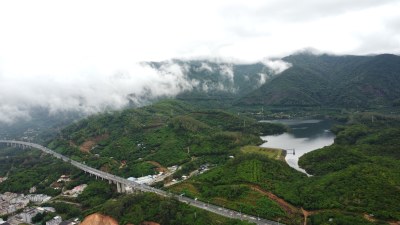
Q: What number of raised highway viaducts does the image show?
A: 1